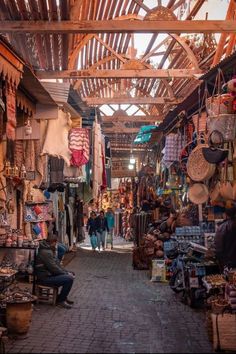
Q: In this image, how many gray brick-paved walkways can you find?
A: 1